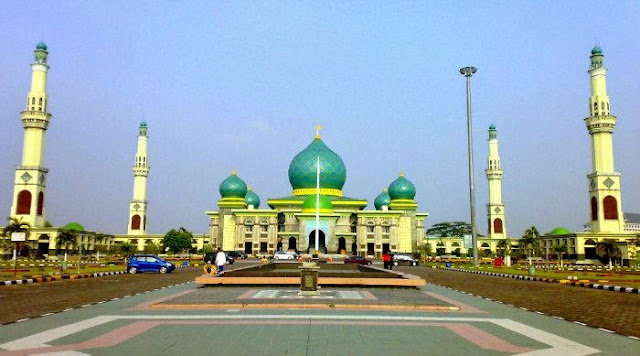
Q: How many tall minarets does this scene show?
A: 4